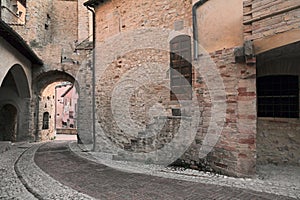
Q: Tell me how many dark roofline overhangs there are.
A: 2